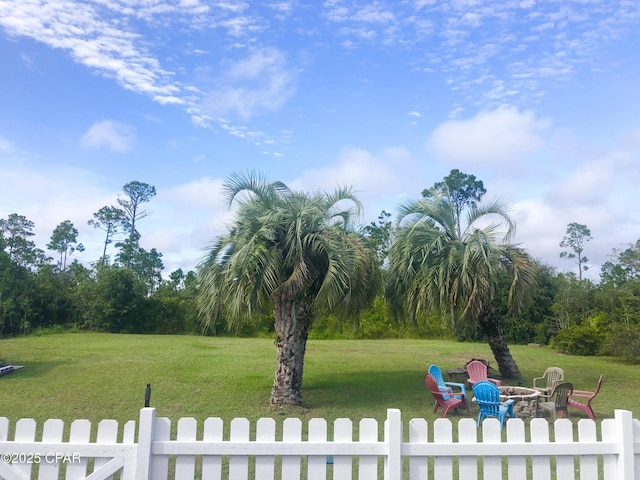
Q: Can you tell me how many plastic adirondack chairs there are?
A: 5